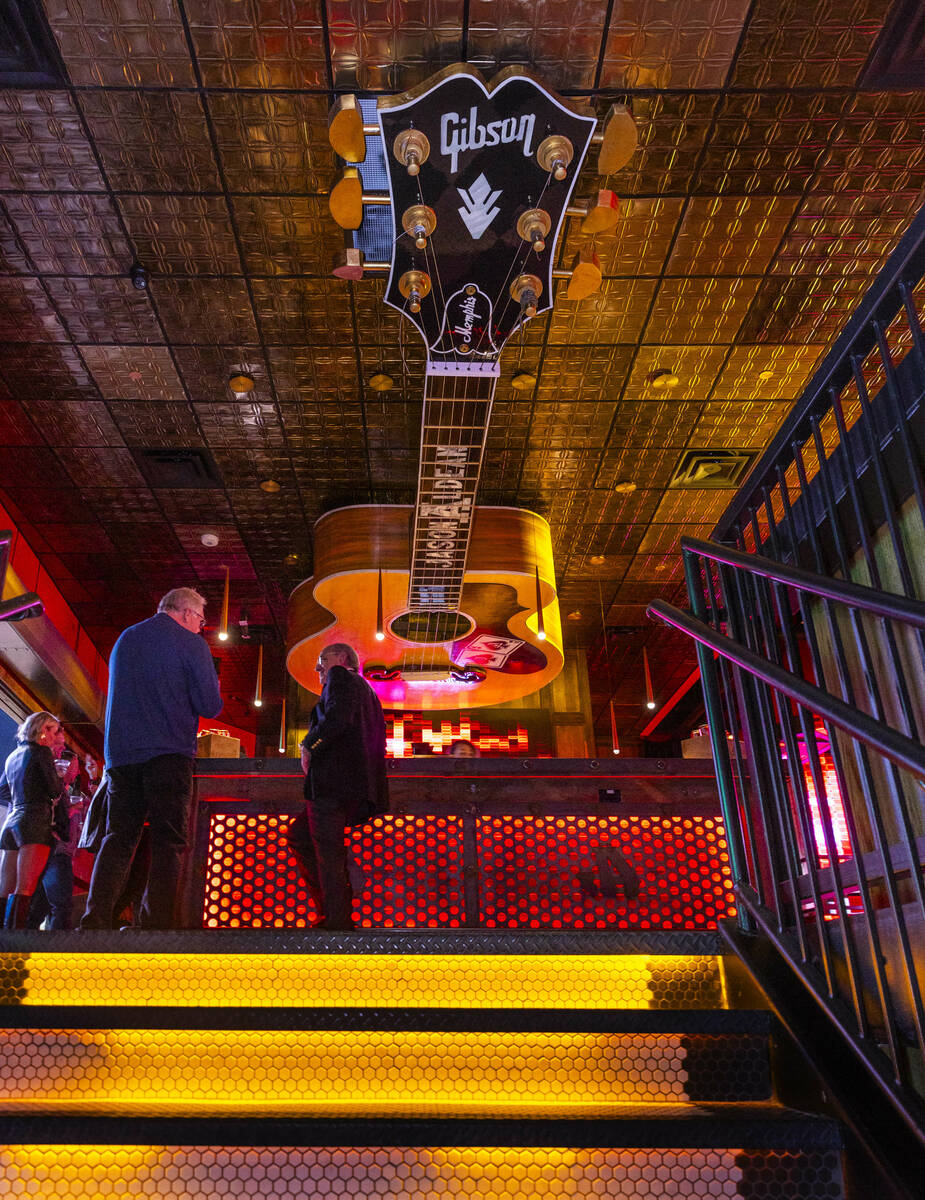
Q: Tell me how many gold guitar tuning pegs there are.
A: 6